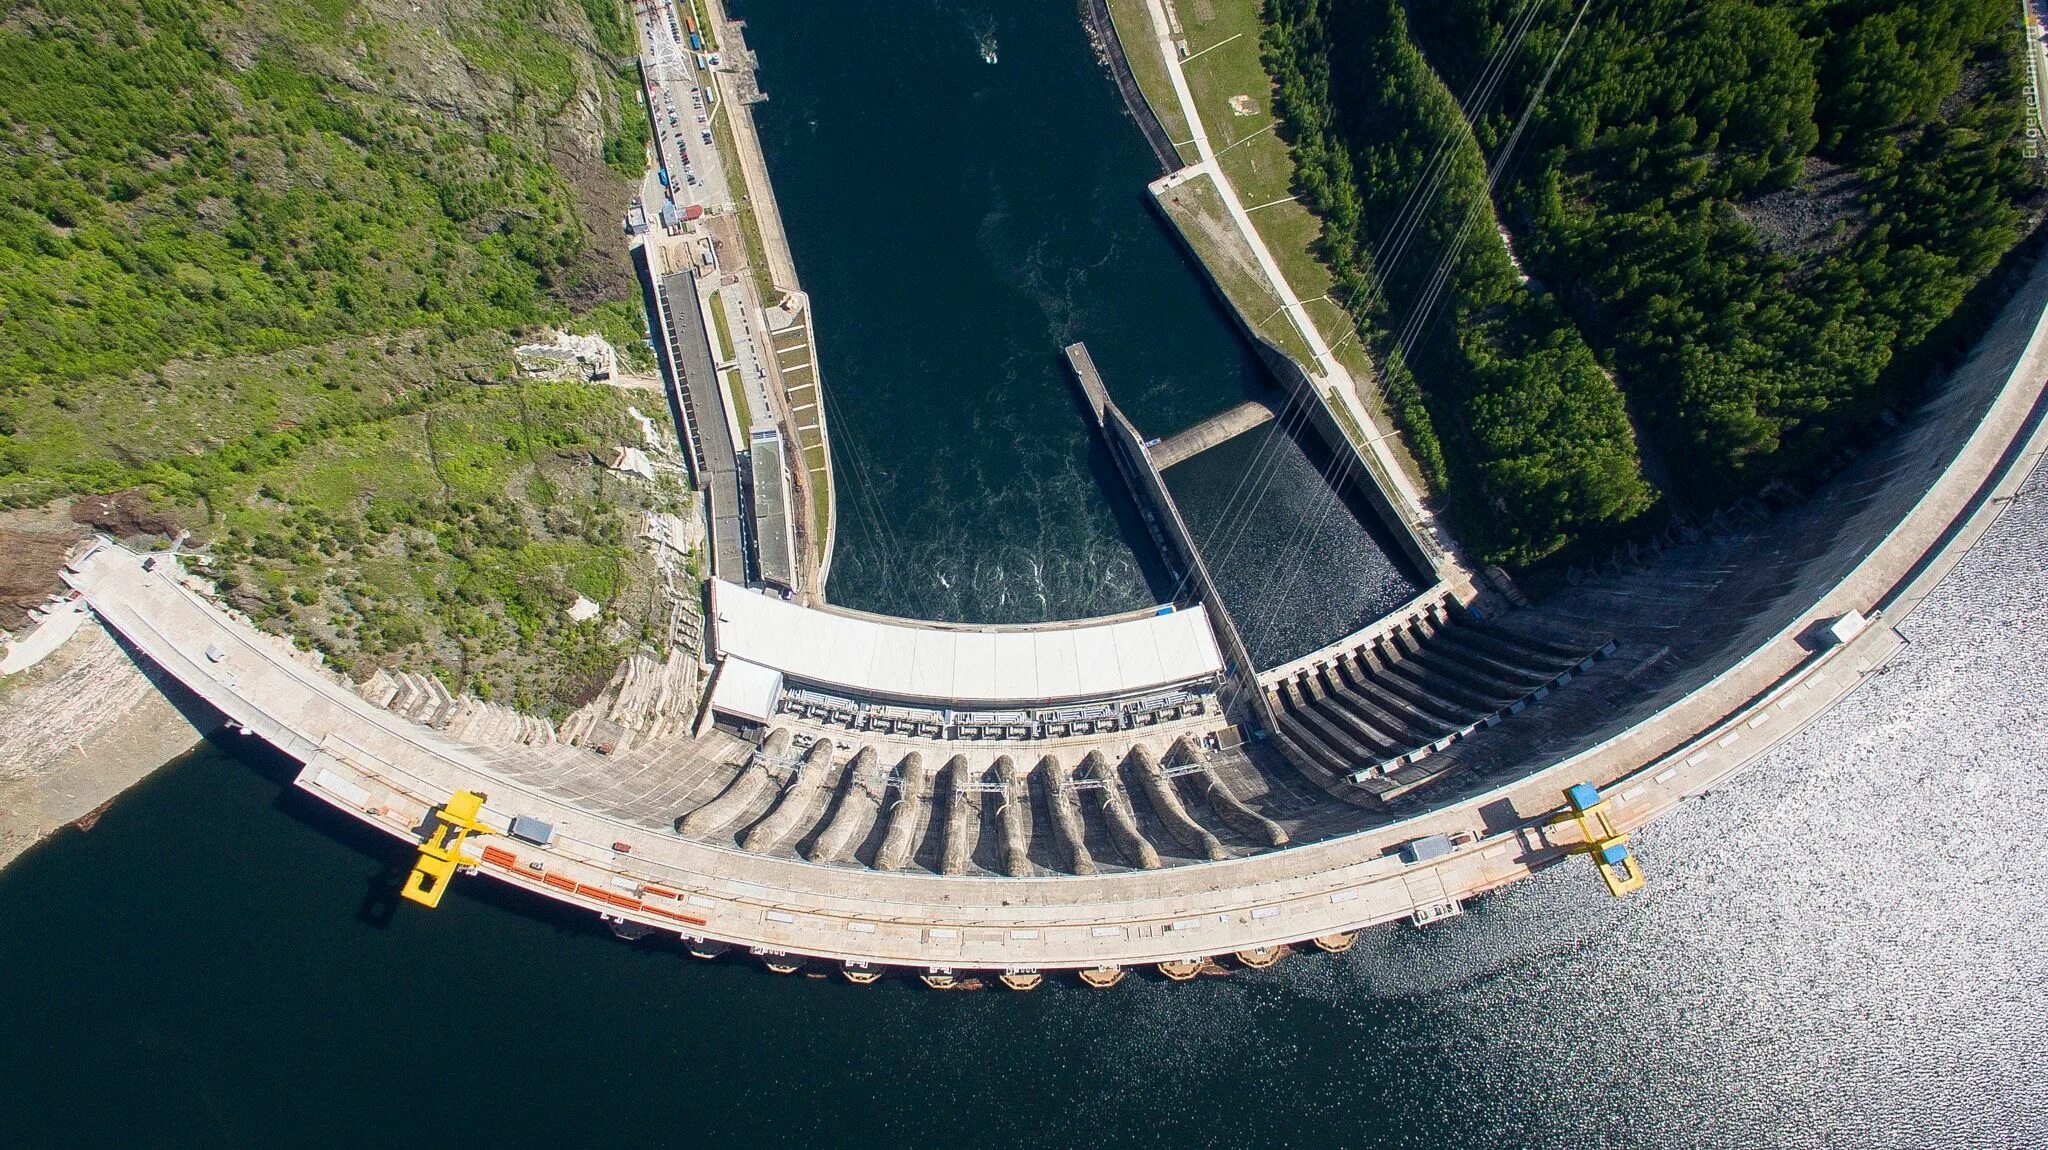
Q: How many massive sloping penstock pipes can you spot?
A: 10